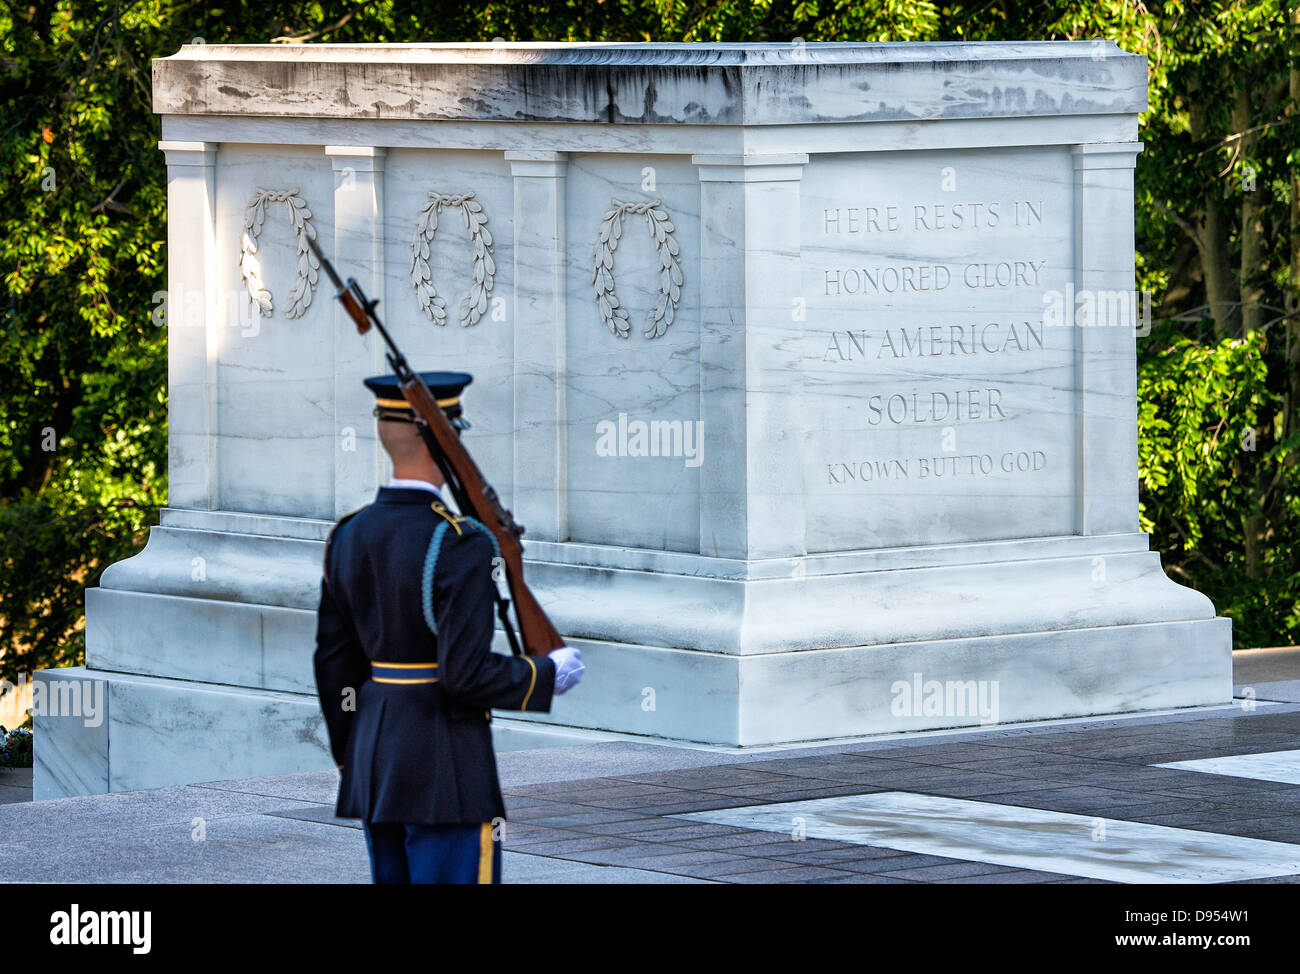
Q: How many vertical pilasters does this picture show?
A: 5